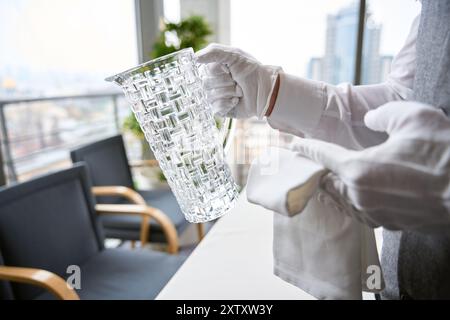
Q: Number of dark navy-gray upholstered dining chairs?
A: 2